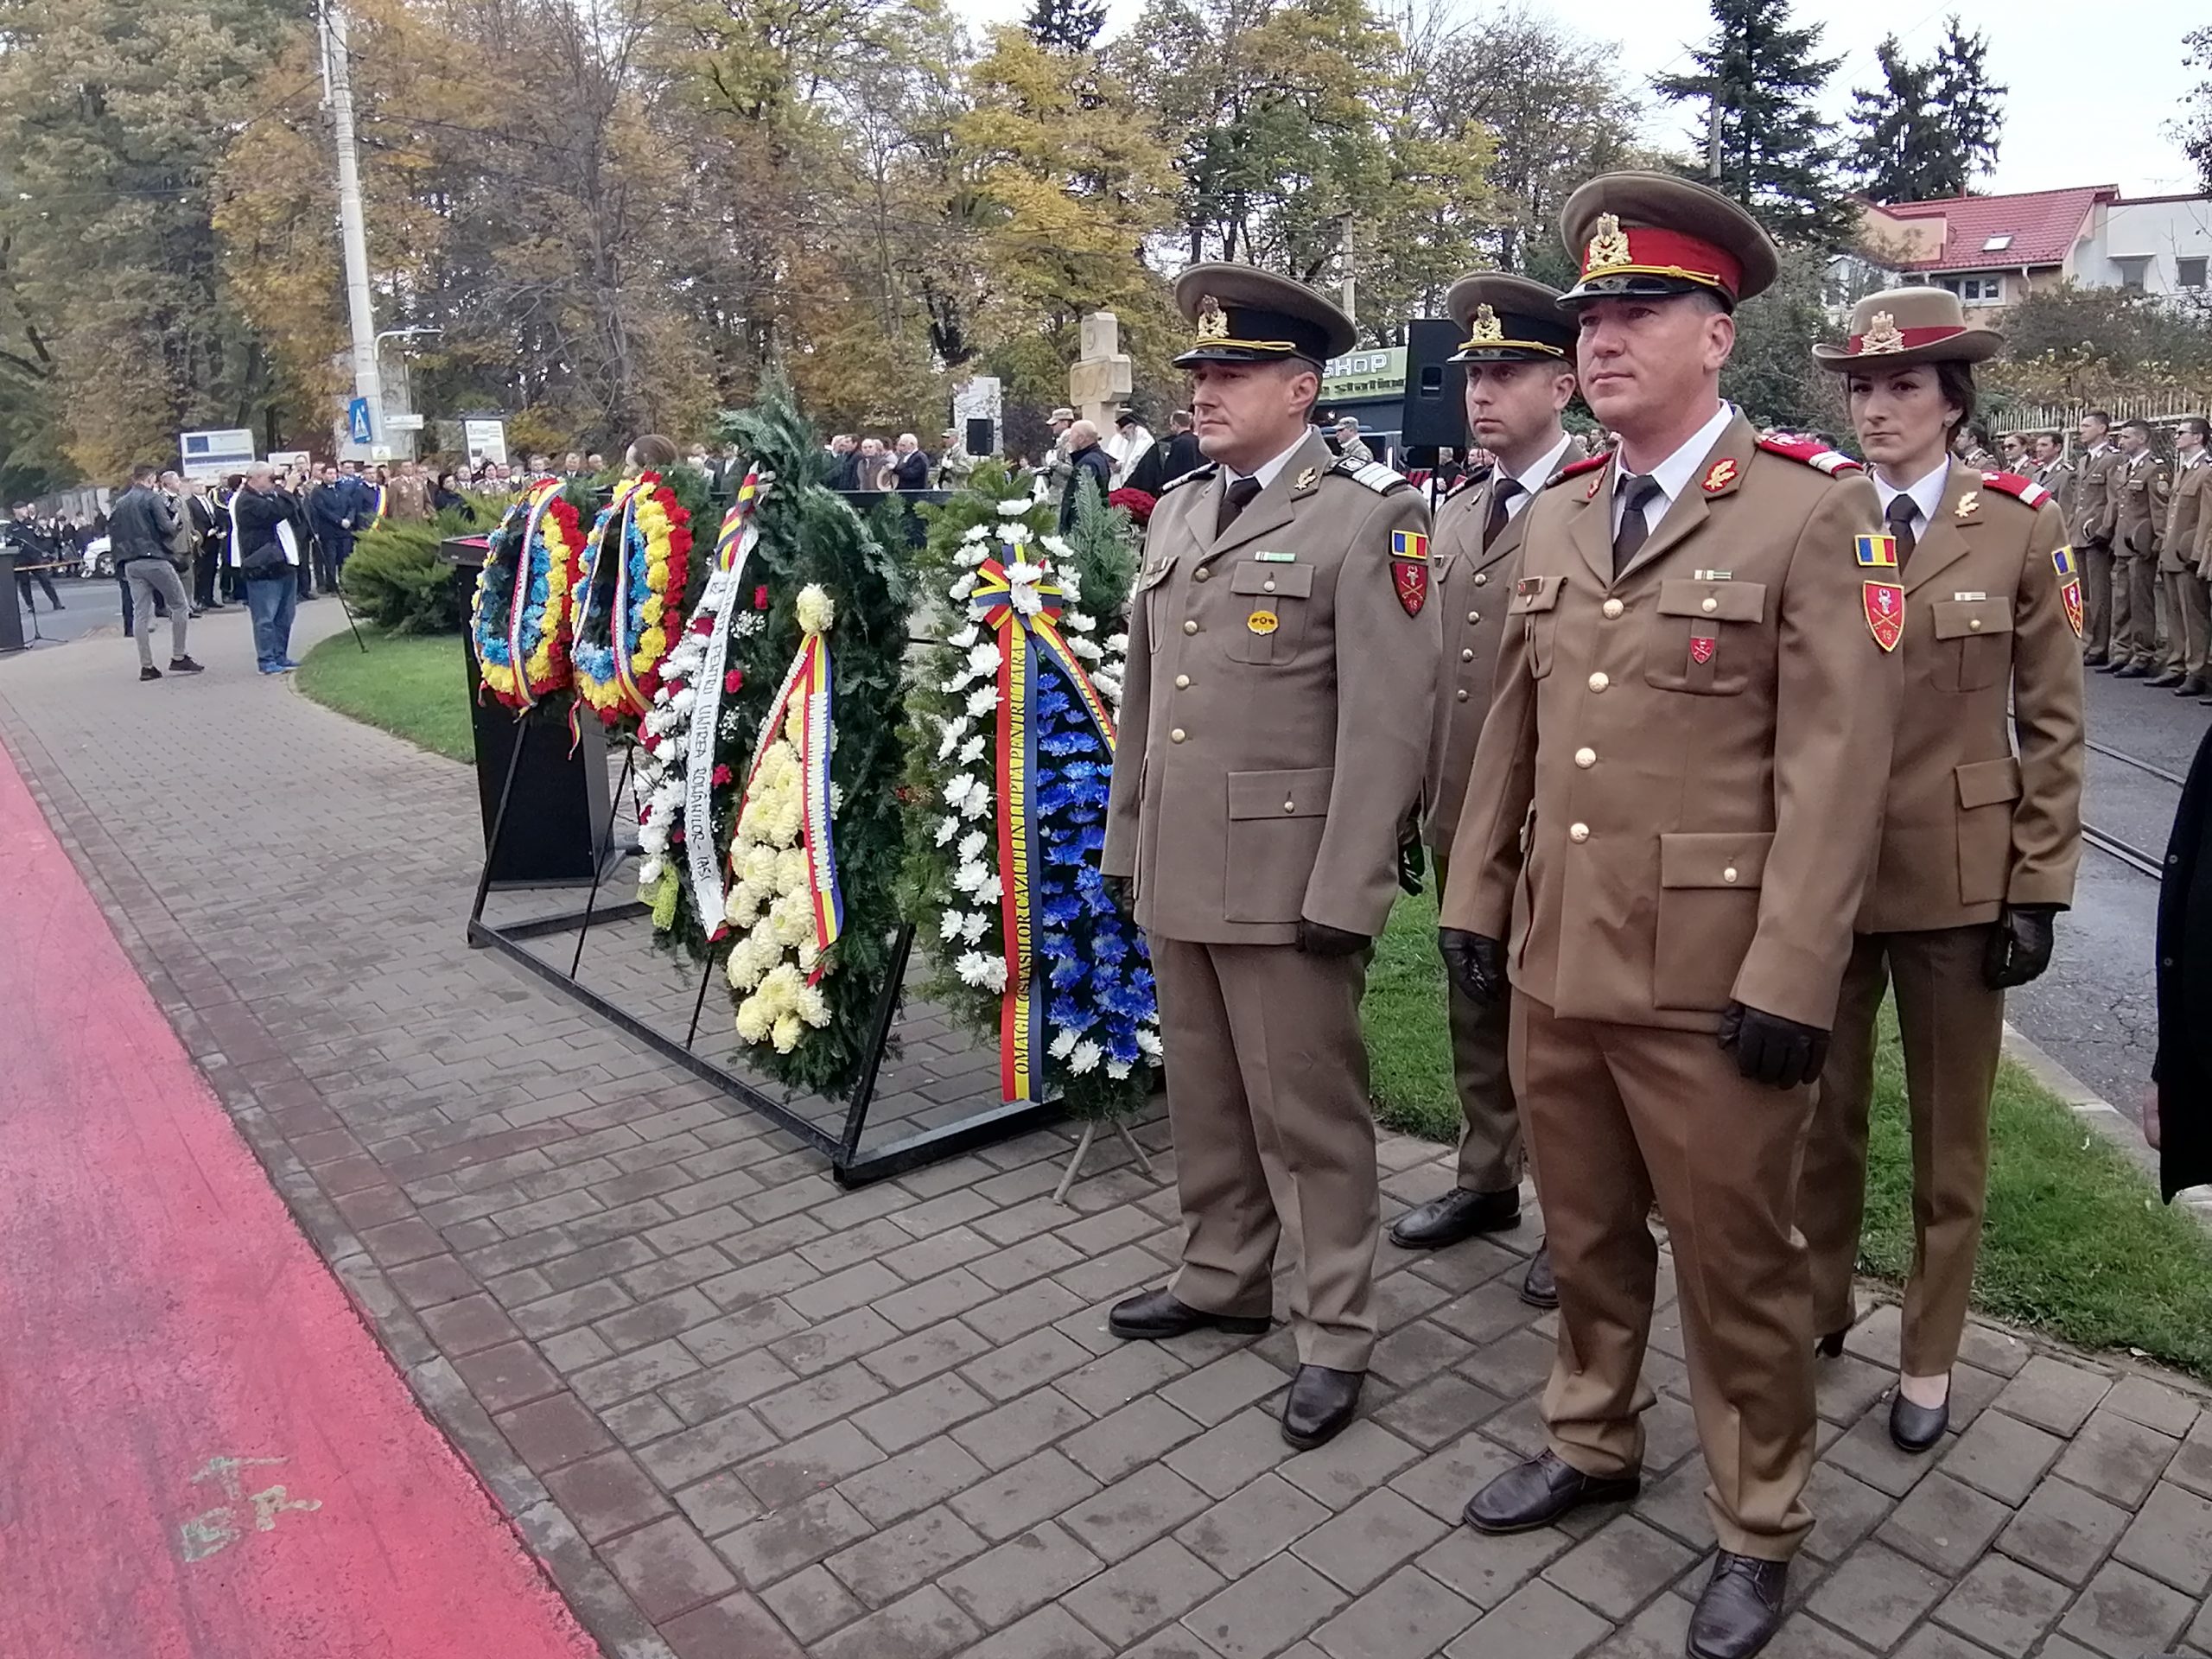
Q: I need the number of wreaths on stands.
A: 5